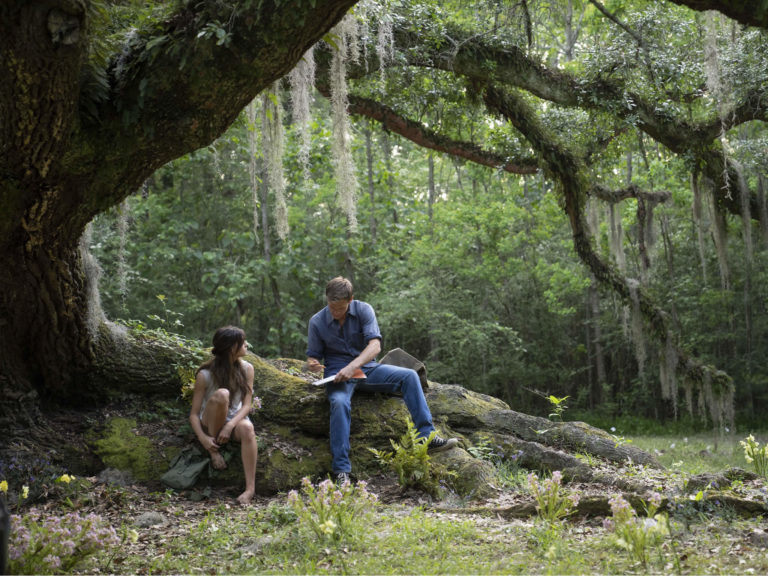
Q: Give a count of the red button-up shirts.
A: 0